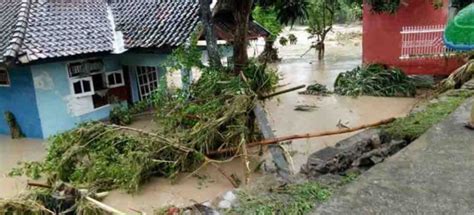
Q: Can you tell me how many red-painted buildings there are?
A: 1